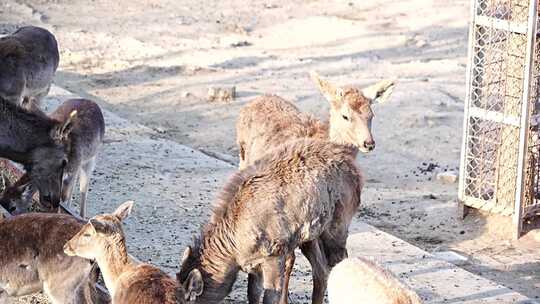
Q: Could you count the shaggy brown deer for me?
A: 2